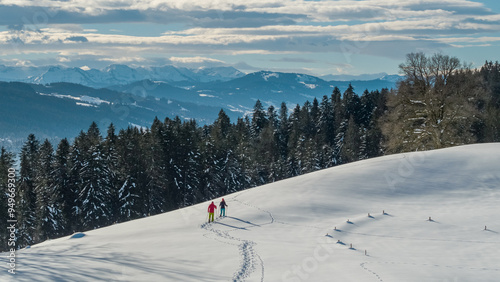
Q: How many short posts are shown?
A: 10